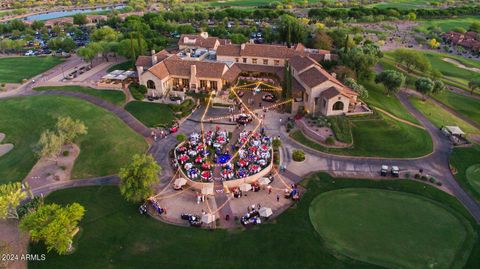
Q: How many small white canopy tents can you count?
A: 6